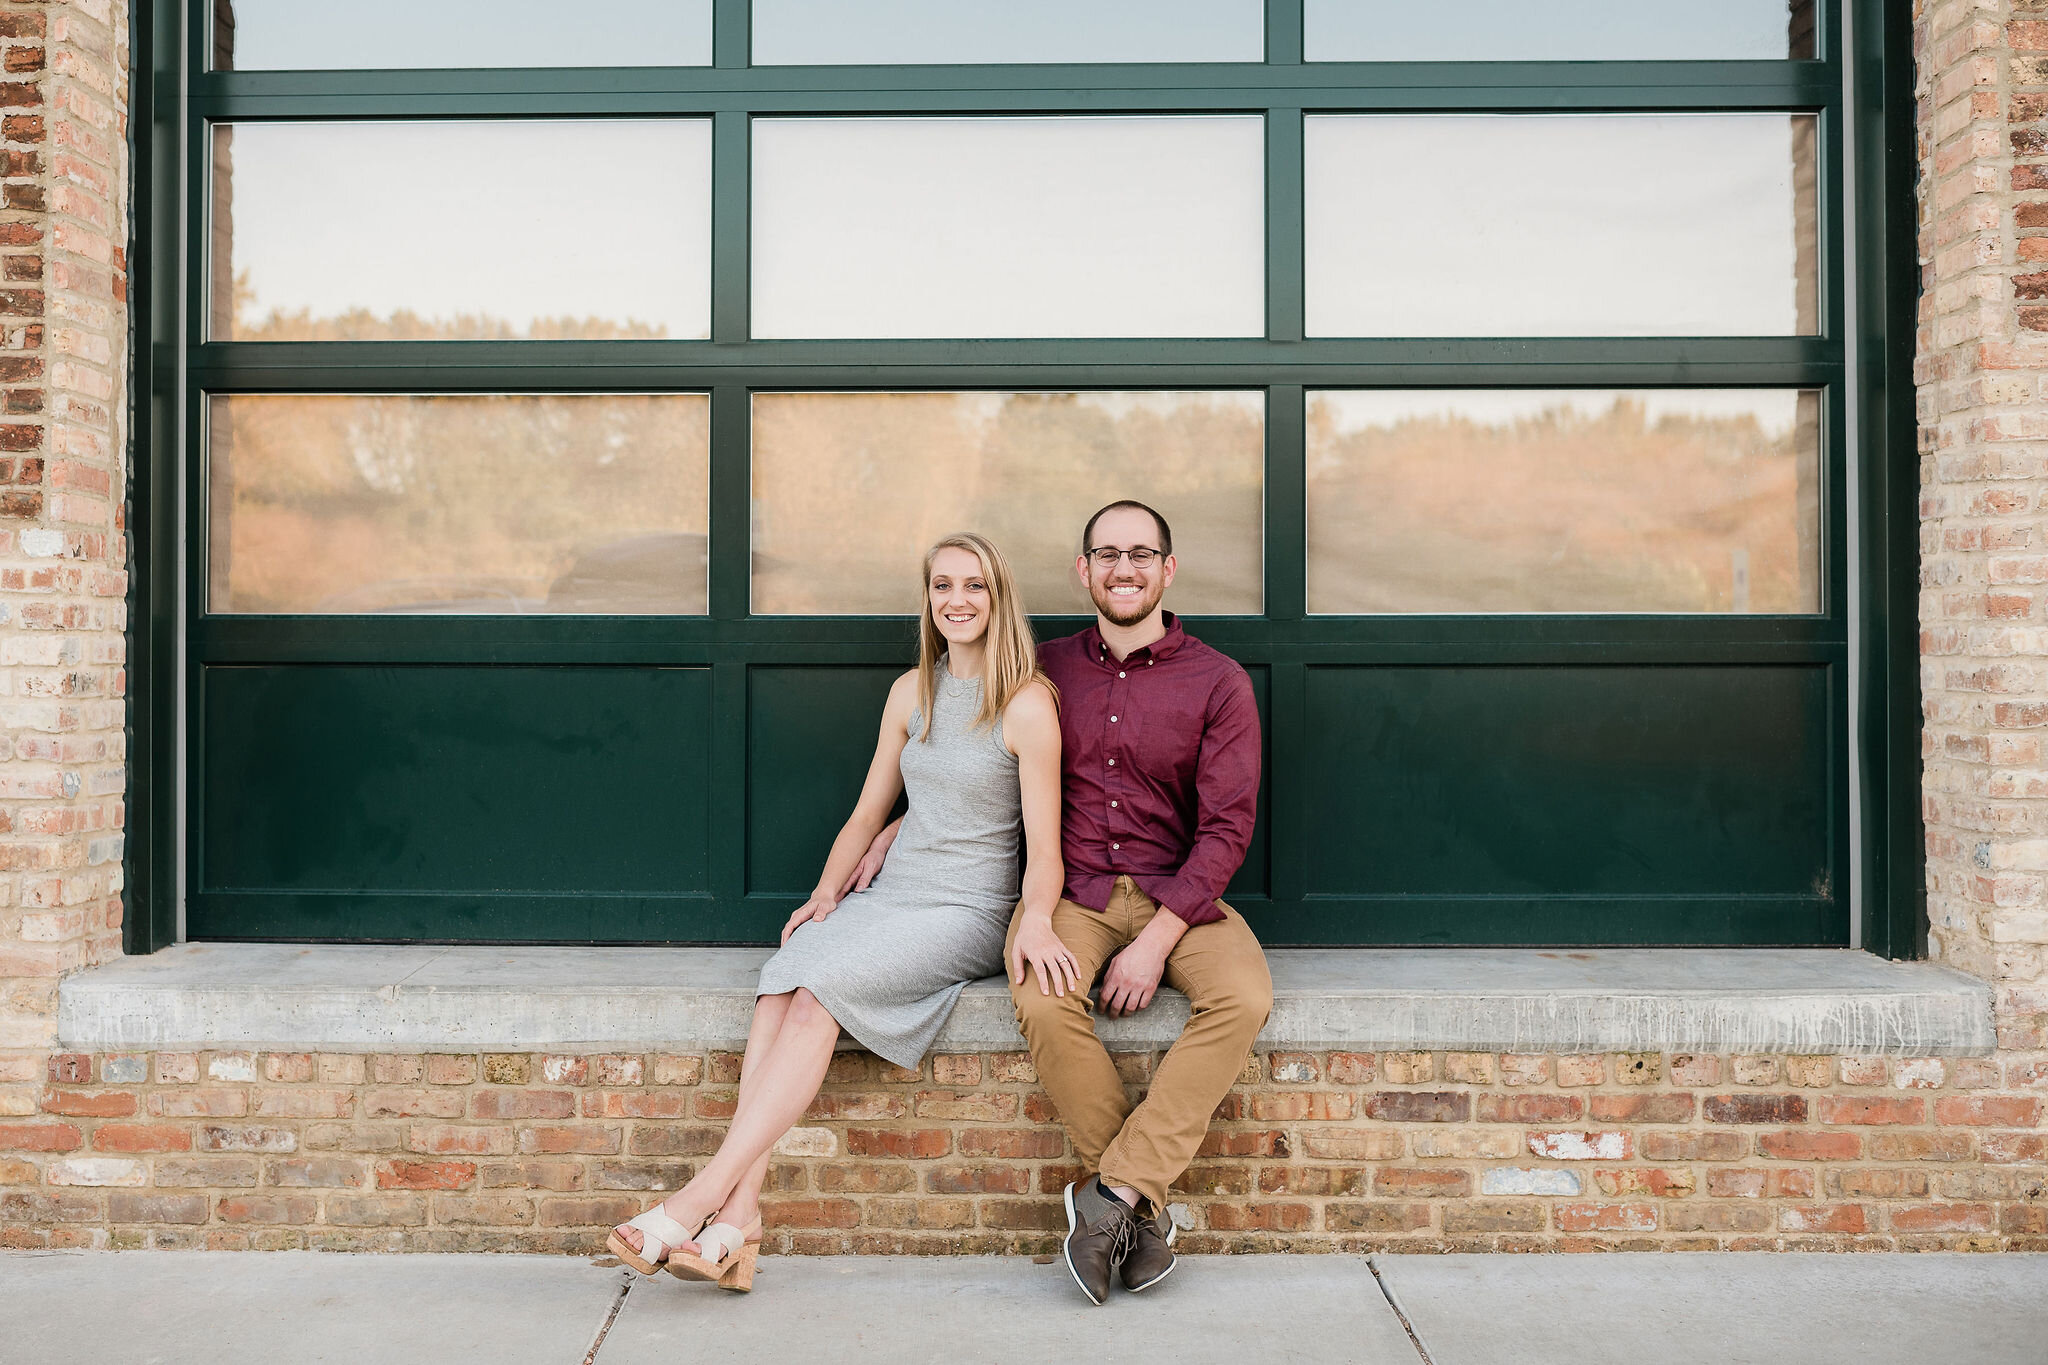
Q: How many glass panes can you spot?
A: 9